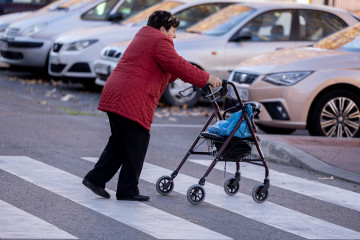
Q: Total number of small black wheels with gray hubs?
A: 4